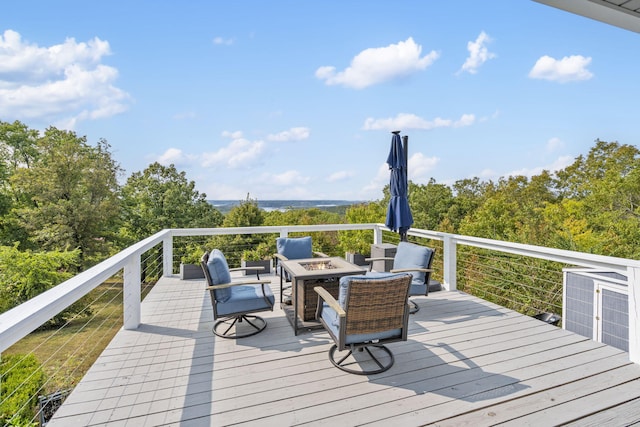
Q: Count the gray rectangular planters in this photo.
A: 3